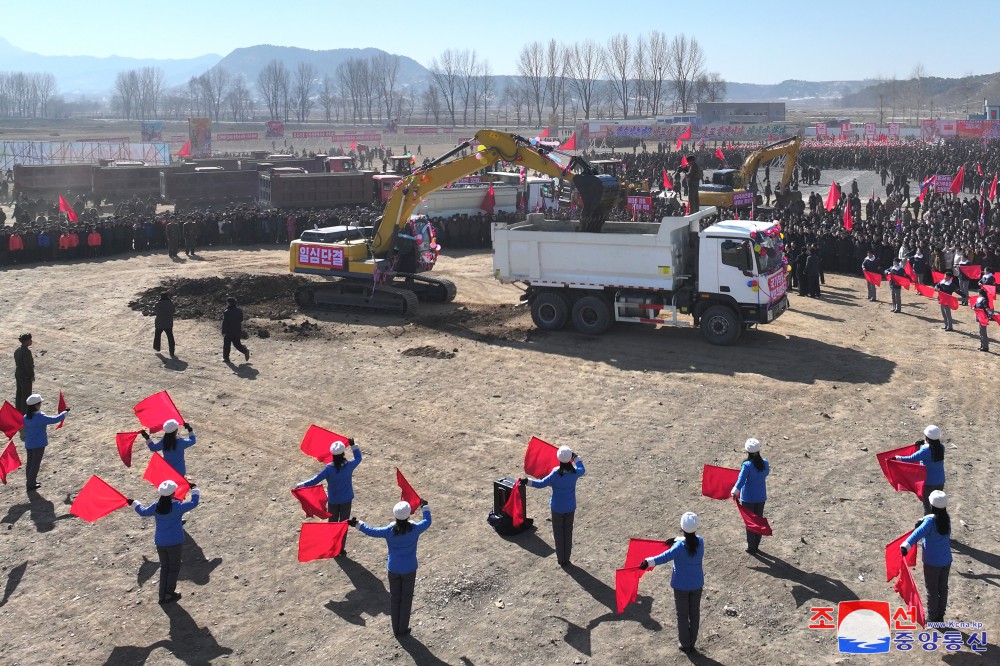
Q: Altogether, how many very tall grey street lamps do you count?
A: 0